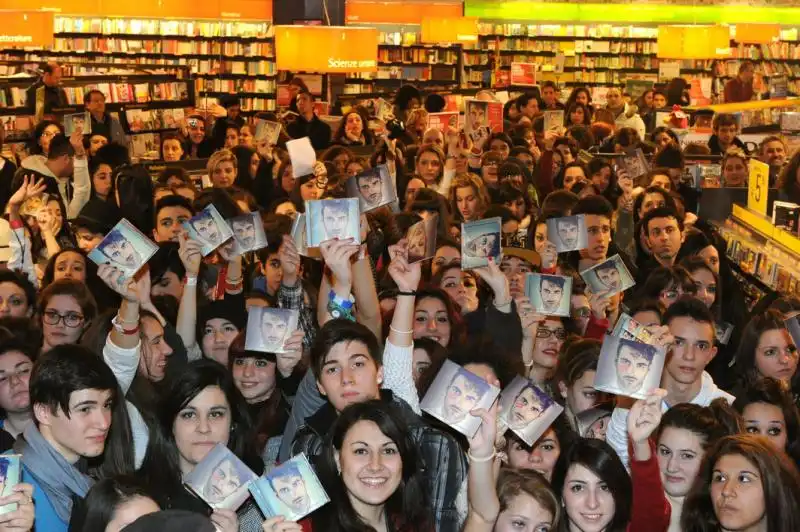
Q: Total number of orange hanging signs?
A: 5